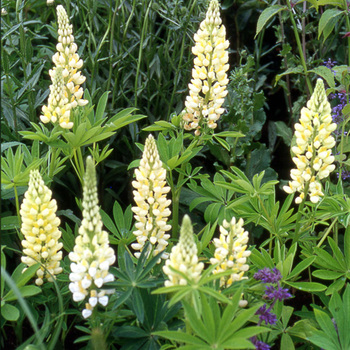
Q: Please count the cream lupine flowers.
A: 9